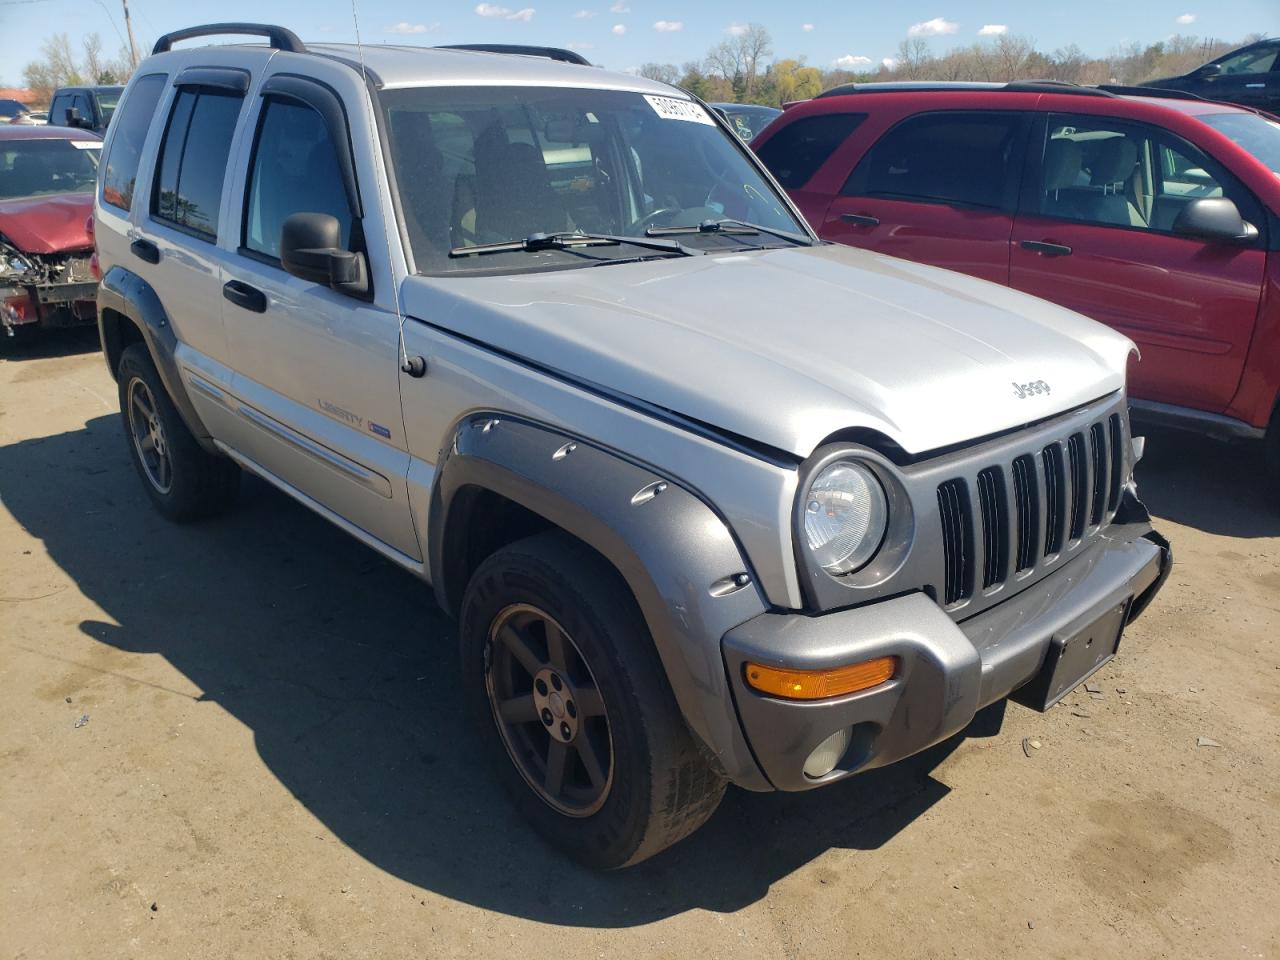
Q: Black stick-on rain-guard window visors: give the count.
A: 2